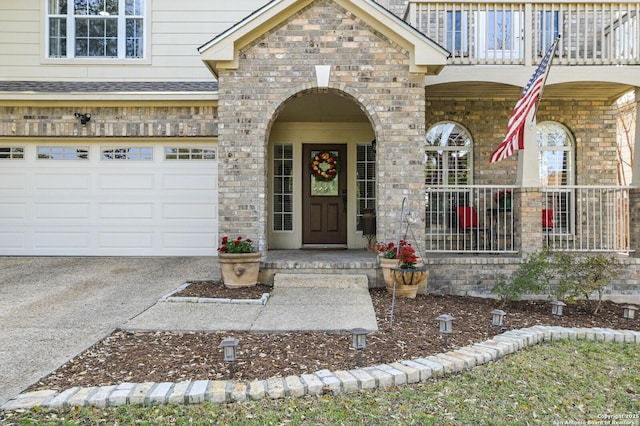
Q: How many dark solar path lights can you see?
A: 6